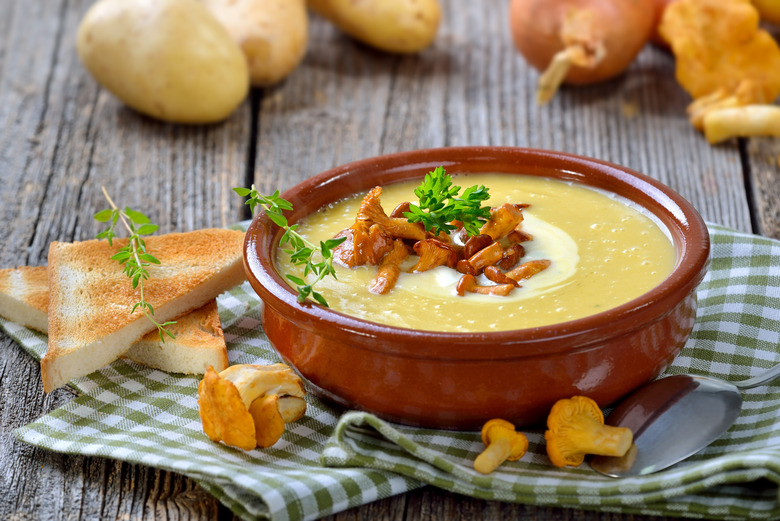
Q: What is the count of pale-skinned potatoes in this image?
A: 3